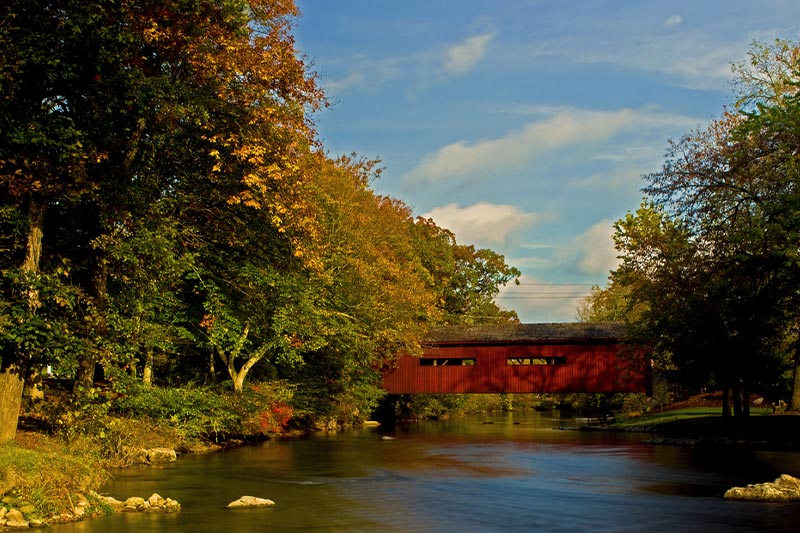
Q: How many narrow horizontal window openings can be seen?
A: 2